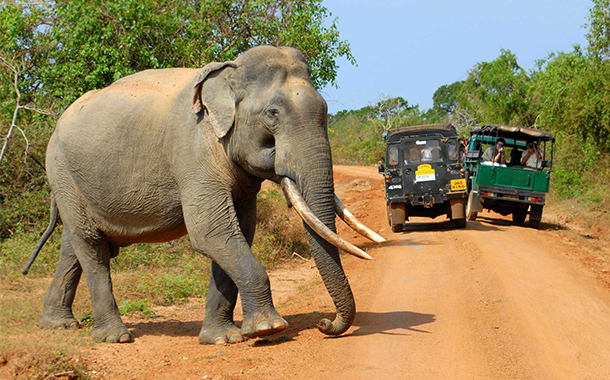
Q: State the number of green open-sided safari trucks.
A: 1